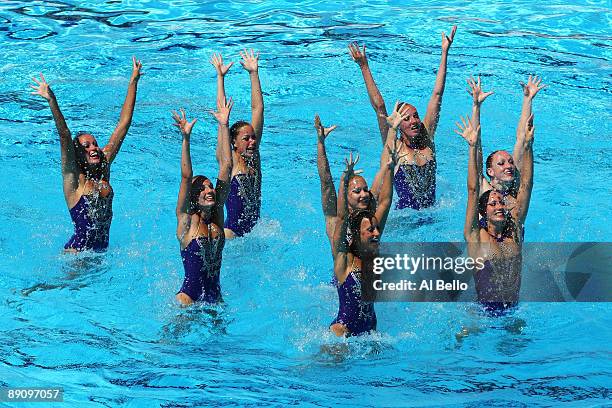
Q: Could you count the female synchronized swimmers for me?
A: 8